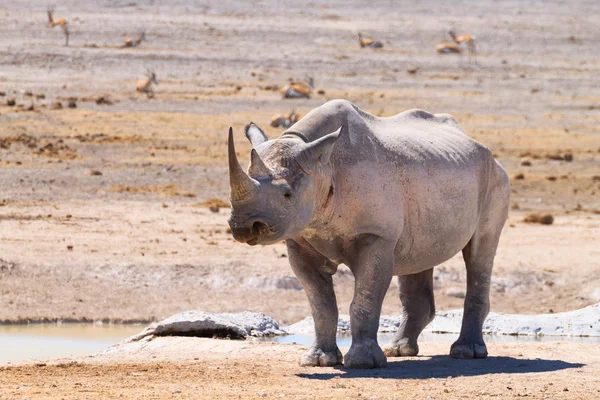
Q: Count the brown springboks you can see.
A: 8